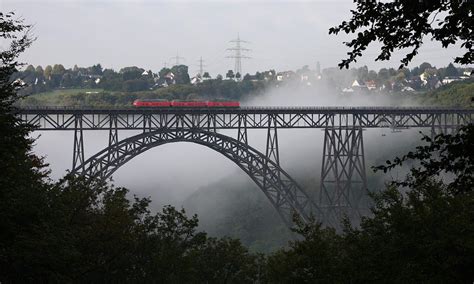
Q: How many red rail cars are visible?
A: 3